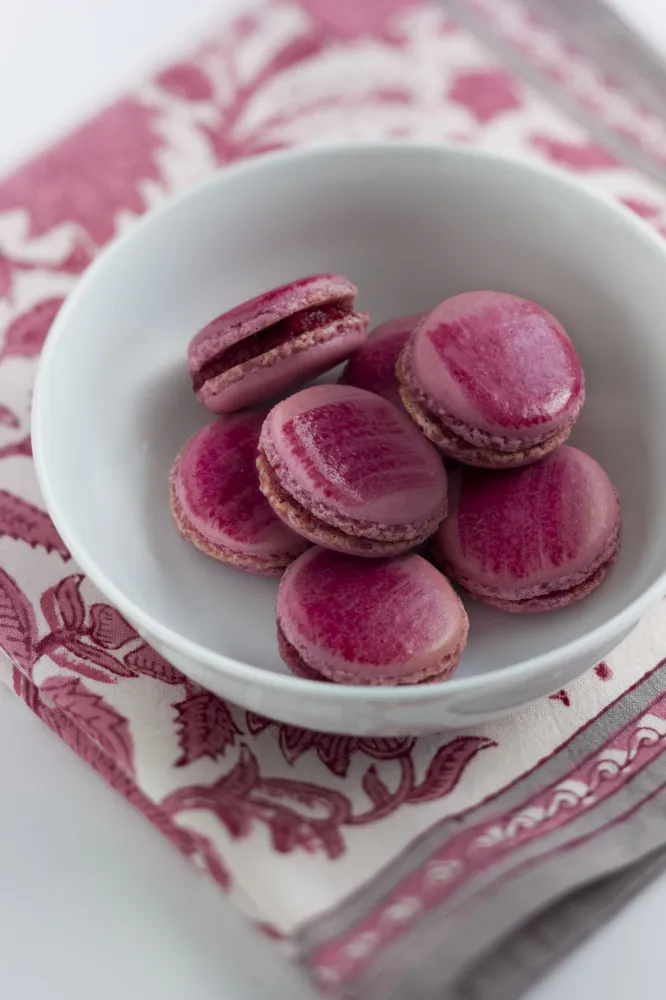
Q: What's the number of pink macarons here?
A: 7